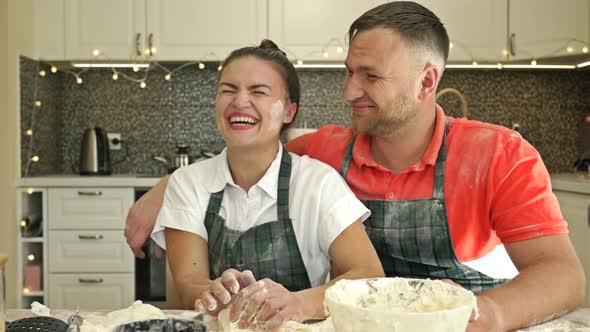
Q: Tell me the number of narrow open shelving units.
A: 1